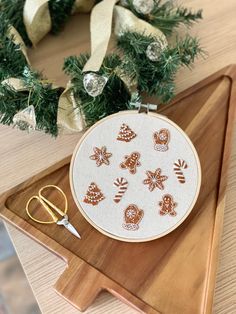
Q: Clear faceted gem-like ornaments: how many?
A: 4